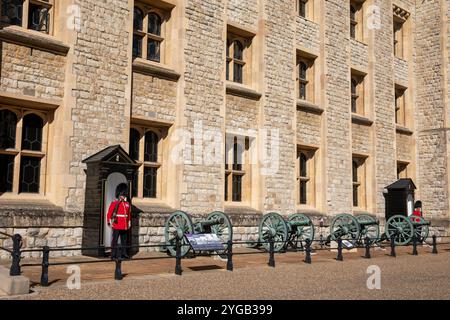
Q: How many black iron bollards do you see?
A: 12